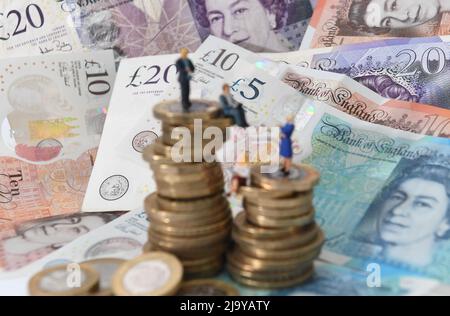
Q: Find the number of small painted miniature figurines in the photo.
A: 4